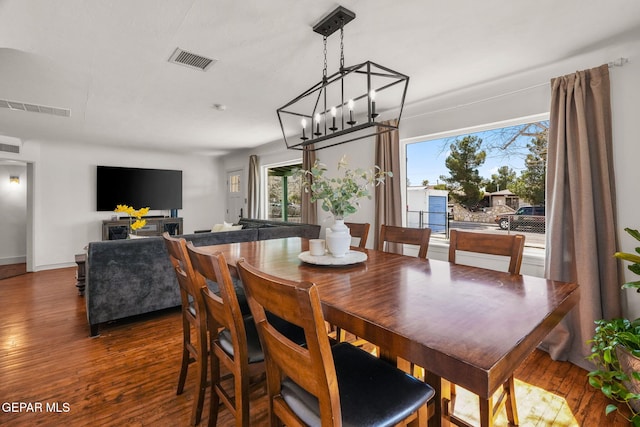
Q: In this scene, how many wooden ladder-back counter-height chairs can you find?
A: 6